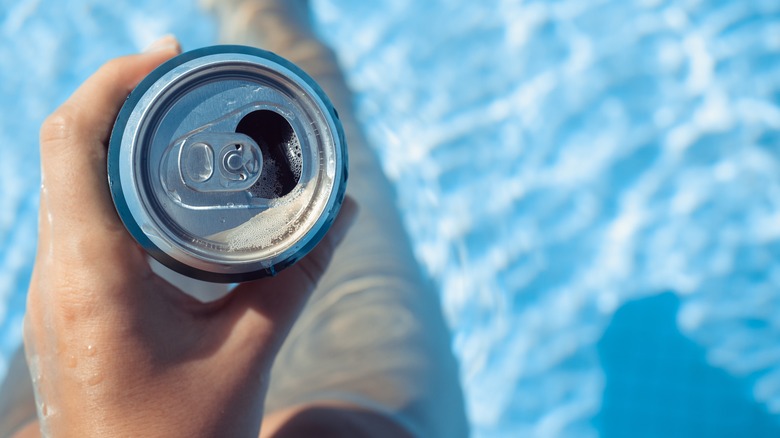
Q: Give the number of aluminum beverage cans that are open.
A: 1